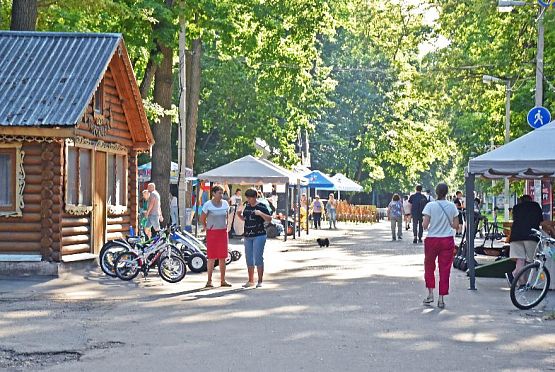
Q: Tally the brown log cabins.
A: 1